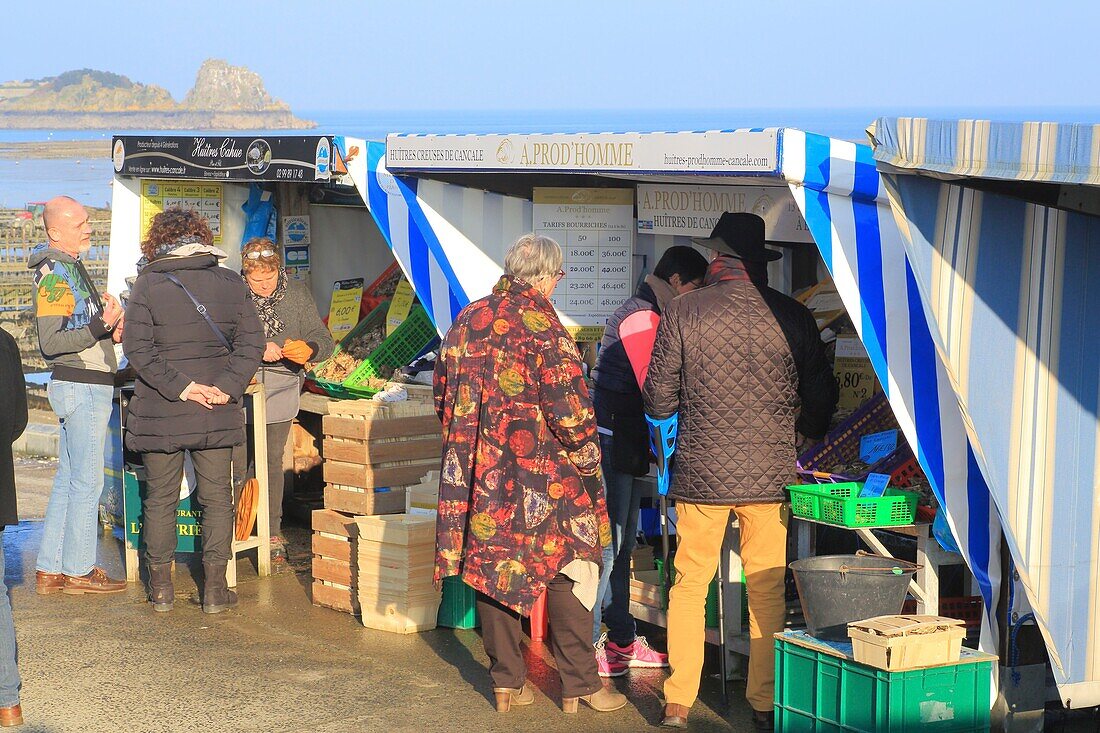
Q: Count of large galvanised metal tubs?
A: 1